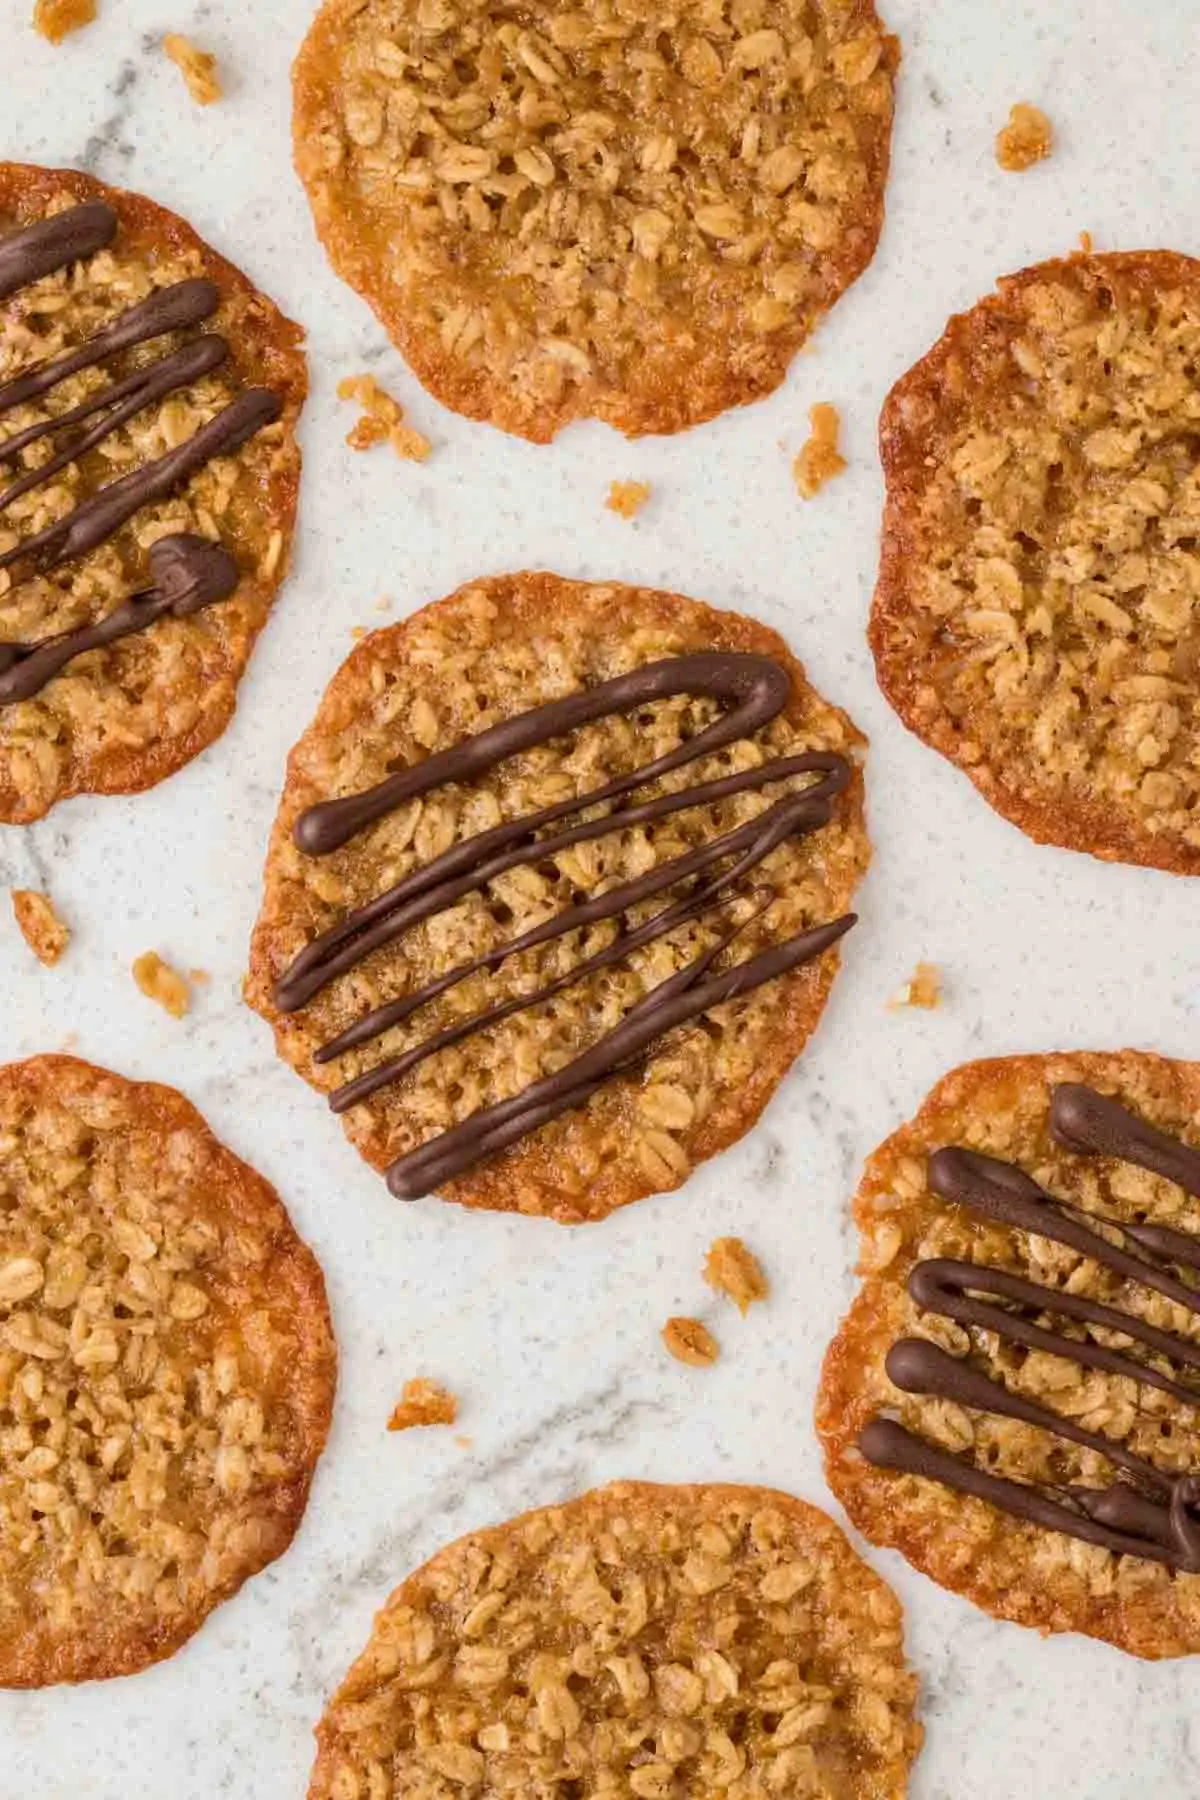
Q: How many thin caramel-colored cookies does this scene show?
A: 7